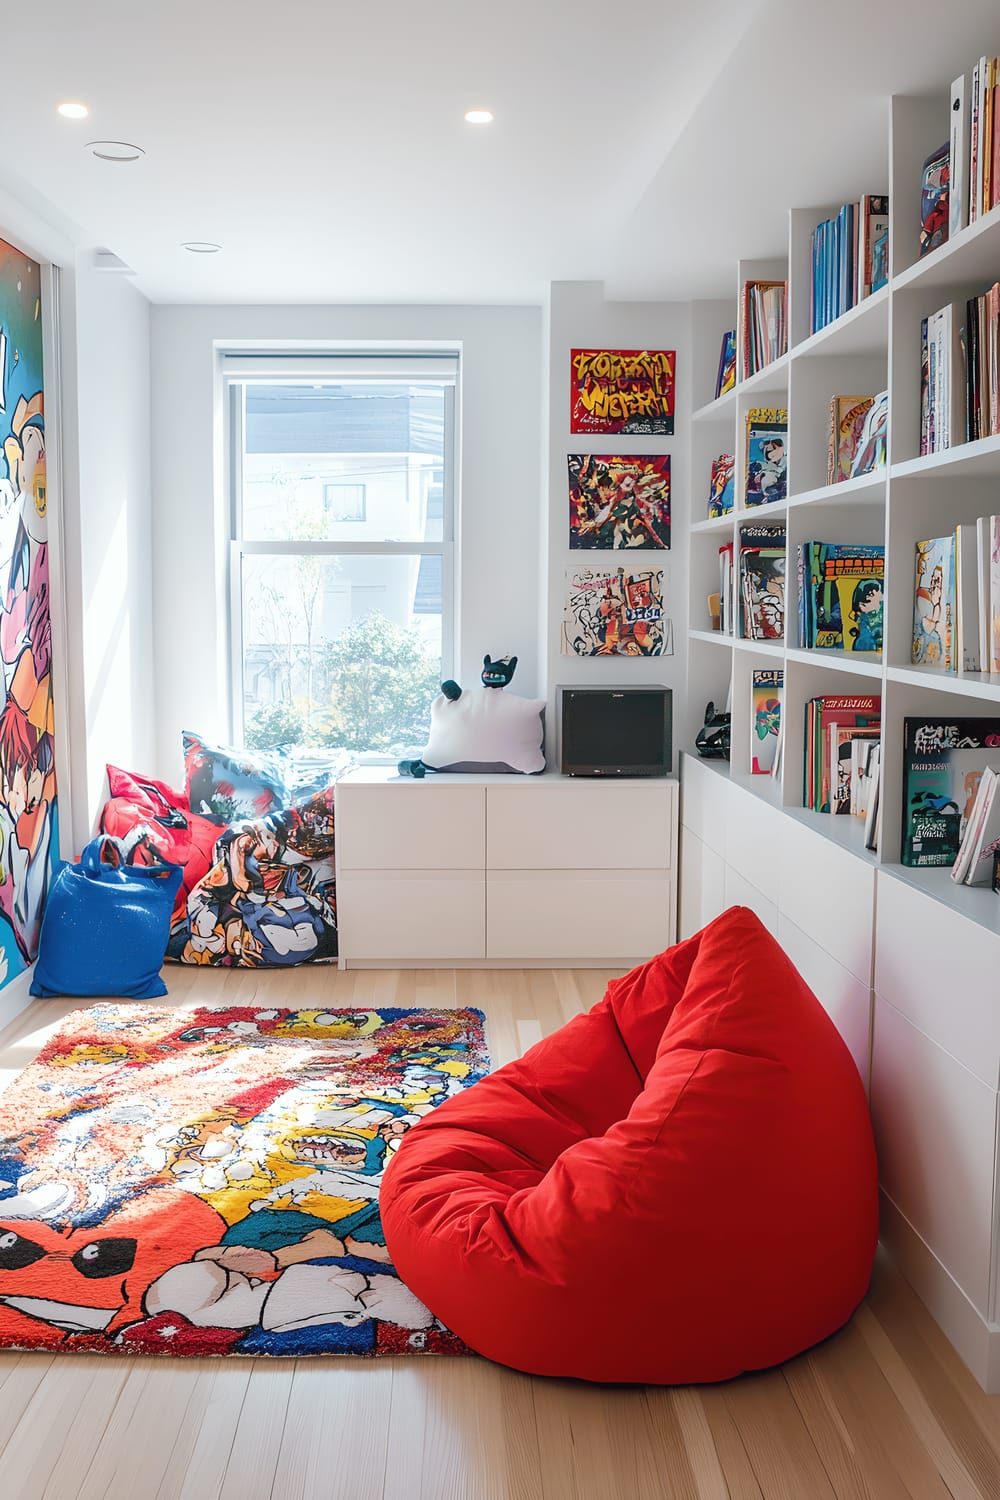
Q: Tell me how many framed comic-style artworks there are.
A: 3